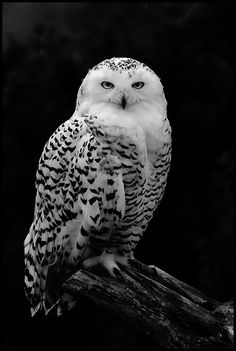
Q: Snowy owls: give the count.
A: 1